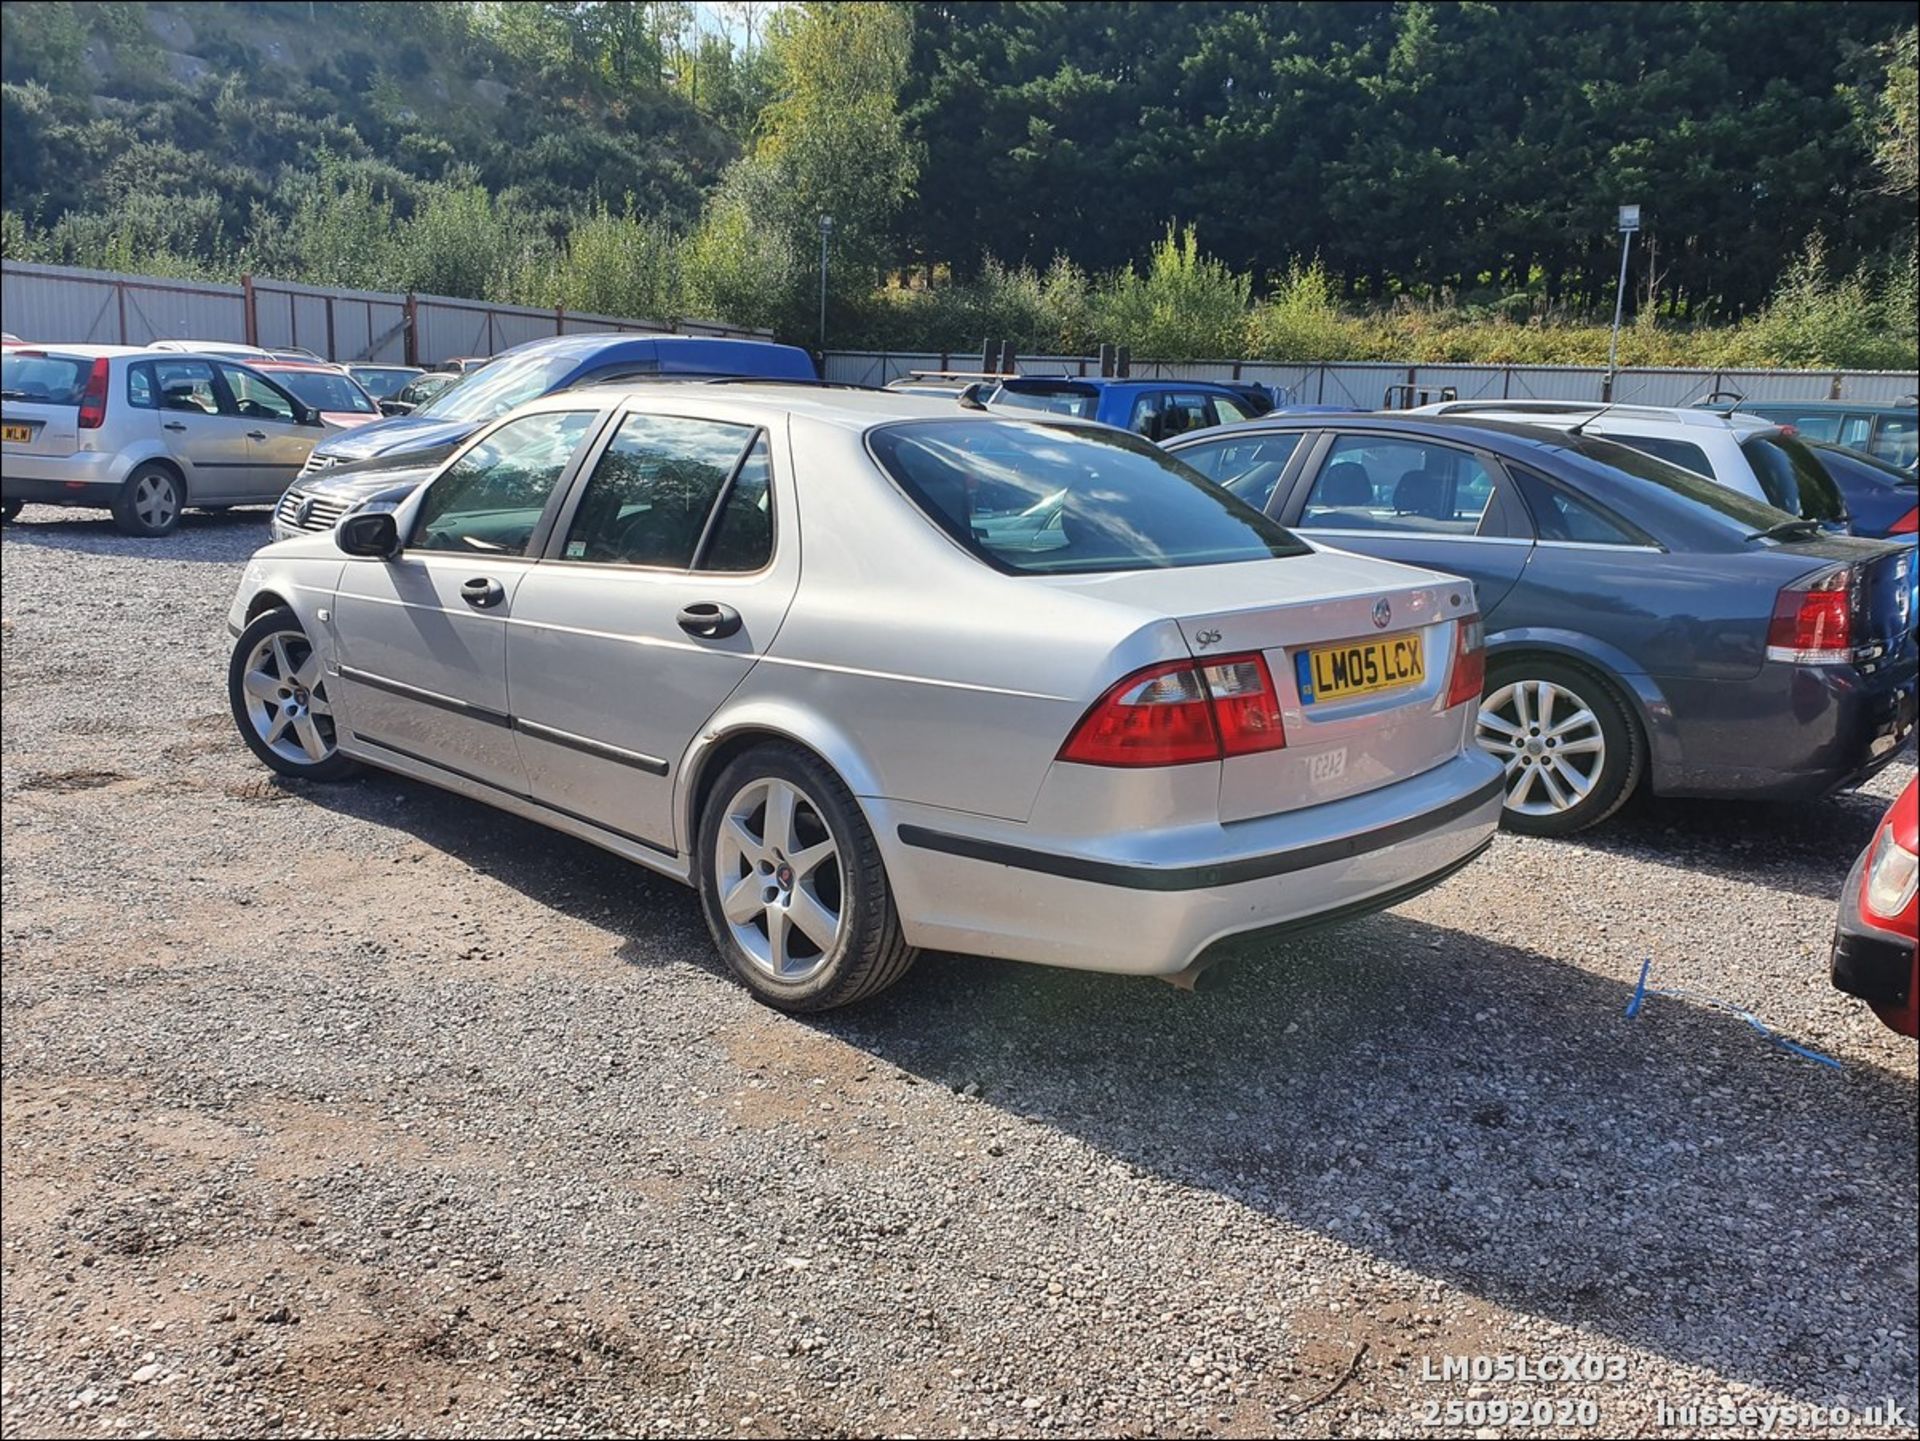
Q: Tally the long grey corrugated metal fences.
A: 2